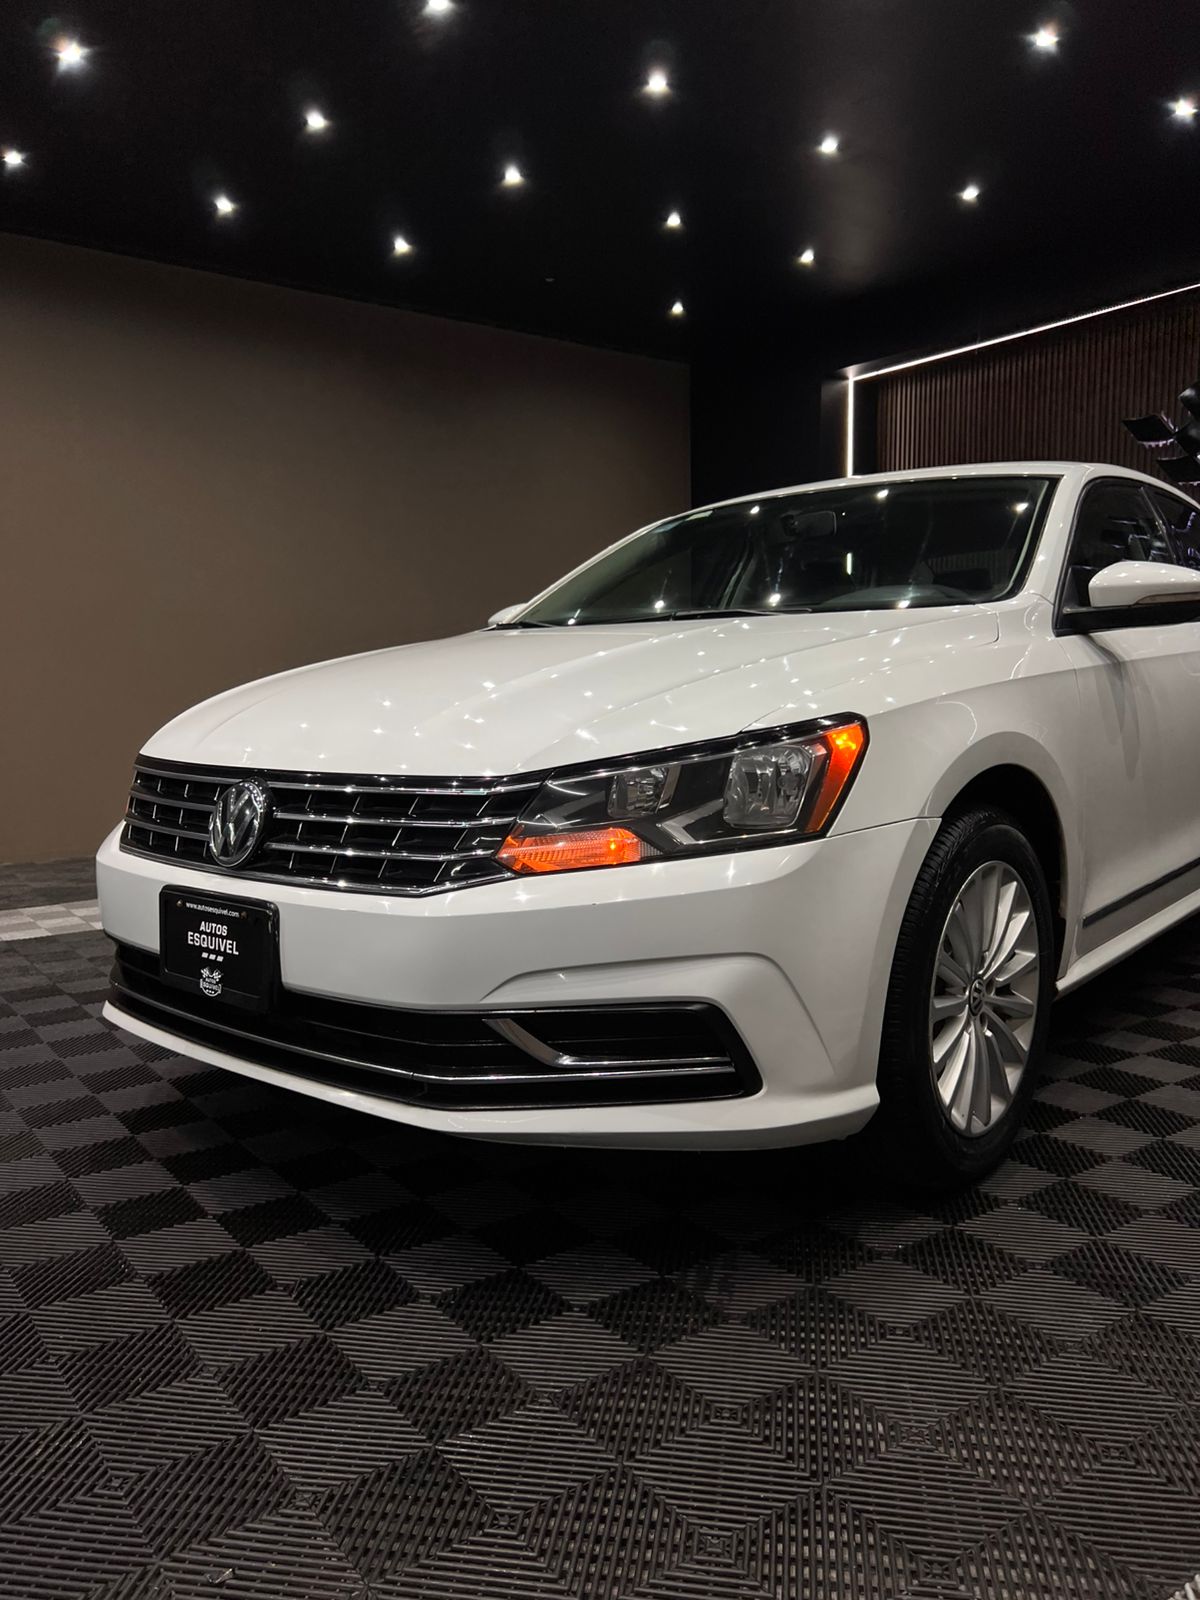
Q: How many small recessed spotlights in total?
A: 15